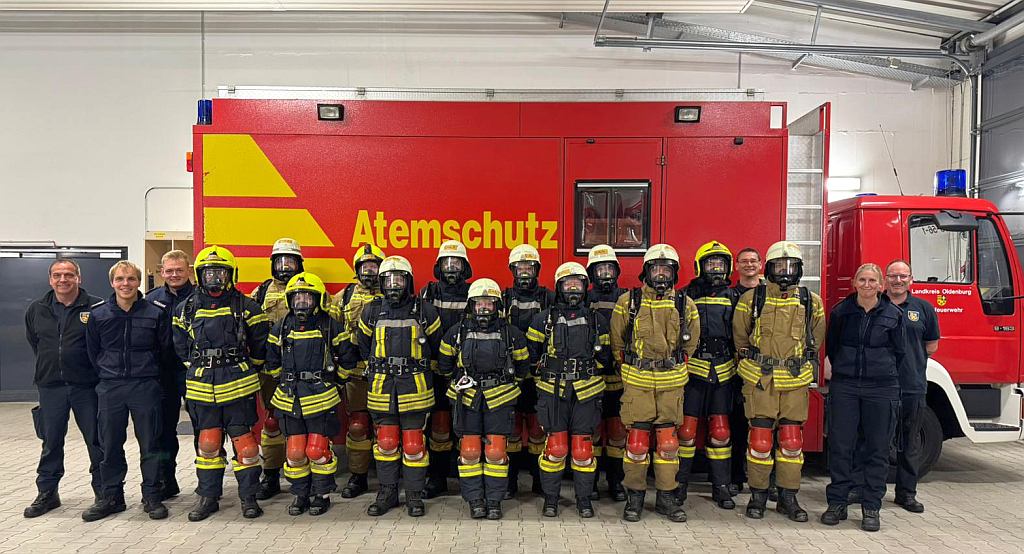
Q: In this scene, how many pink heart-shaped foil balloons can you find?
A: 0